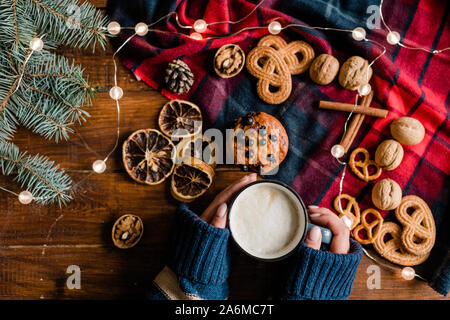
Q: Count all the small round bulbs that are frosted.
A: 15